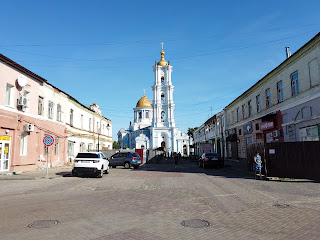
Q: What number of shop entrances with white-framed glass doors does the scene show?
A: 1